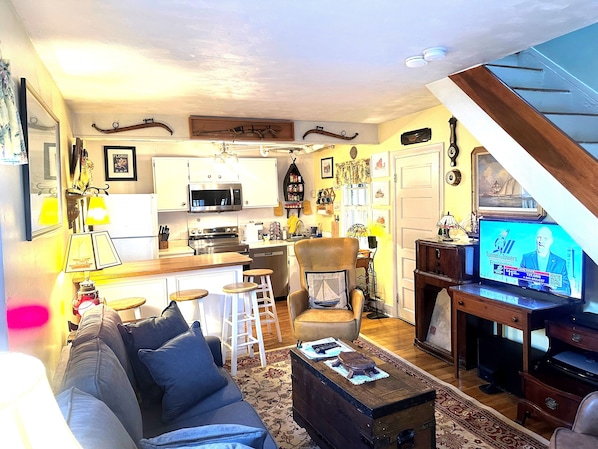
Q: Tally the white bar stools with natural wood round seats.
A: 4